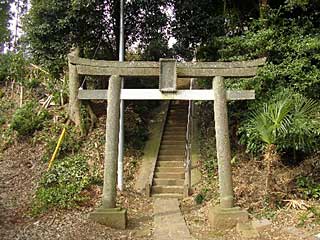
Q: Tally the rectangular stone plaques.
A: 1